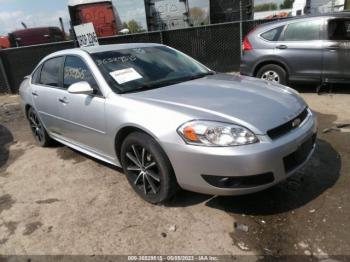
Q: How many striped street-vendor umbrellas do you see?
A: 0